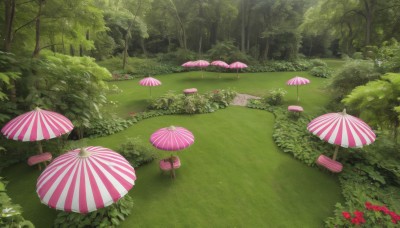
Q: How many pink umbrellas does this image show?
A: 10